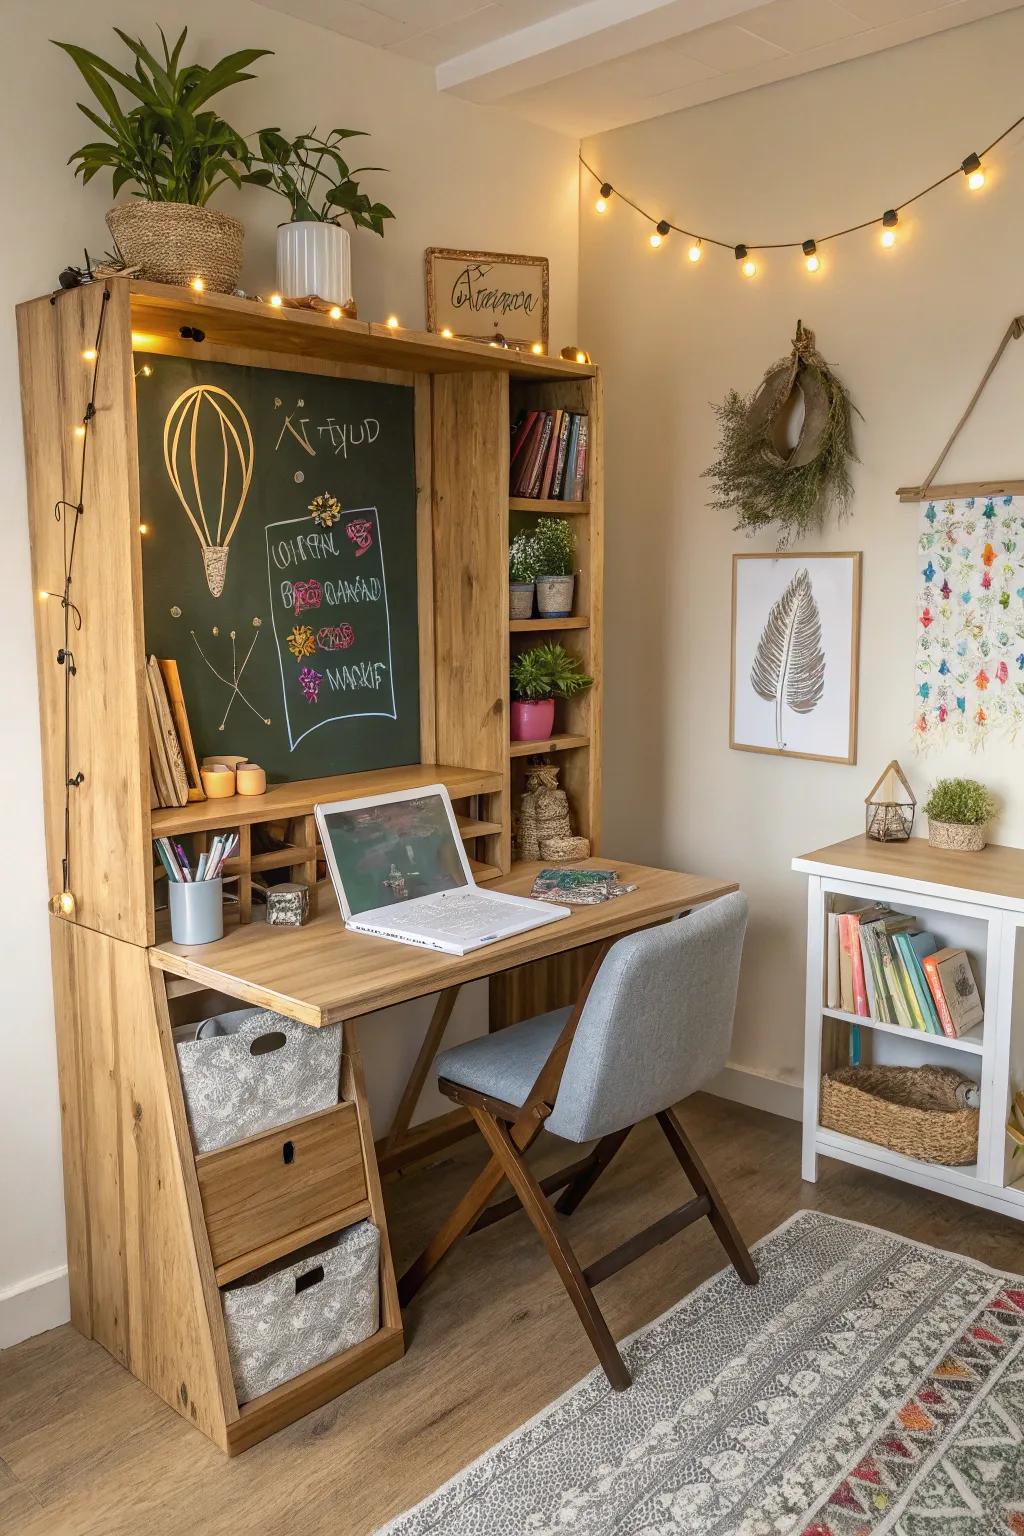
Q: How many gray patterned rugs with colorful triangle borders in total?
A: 1